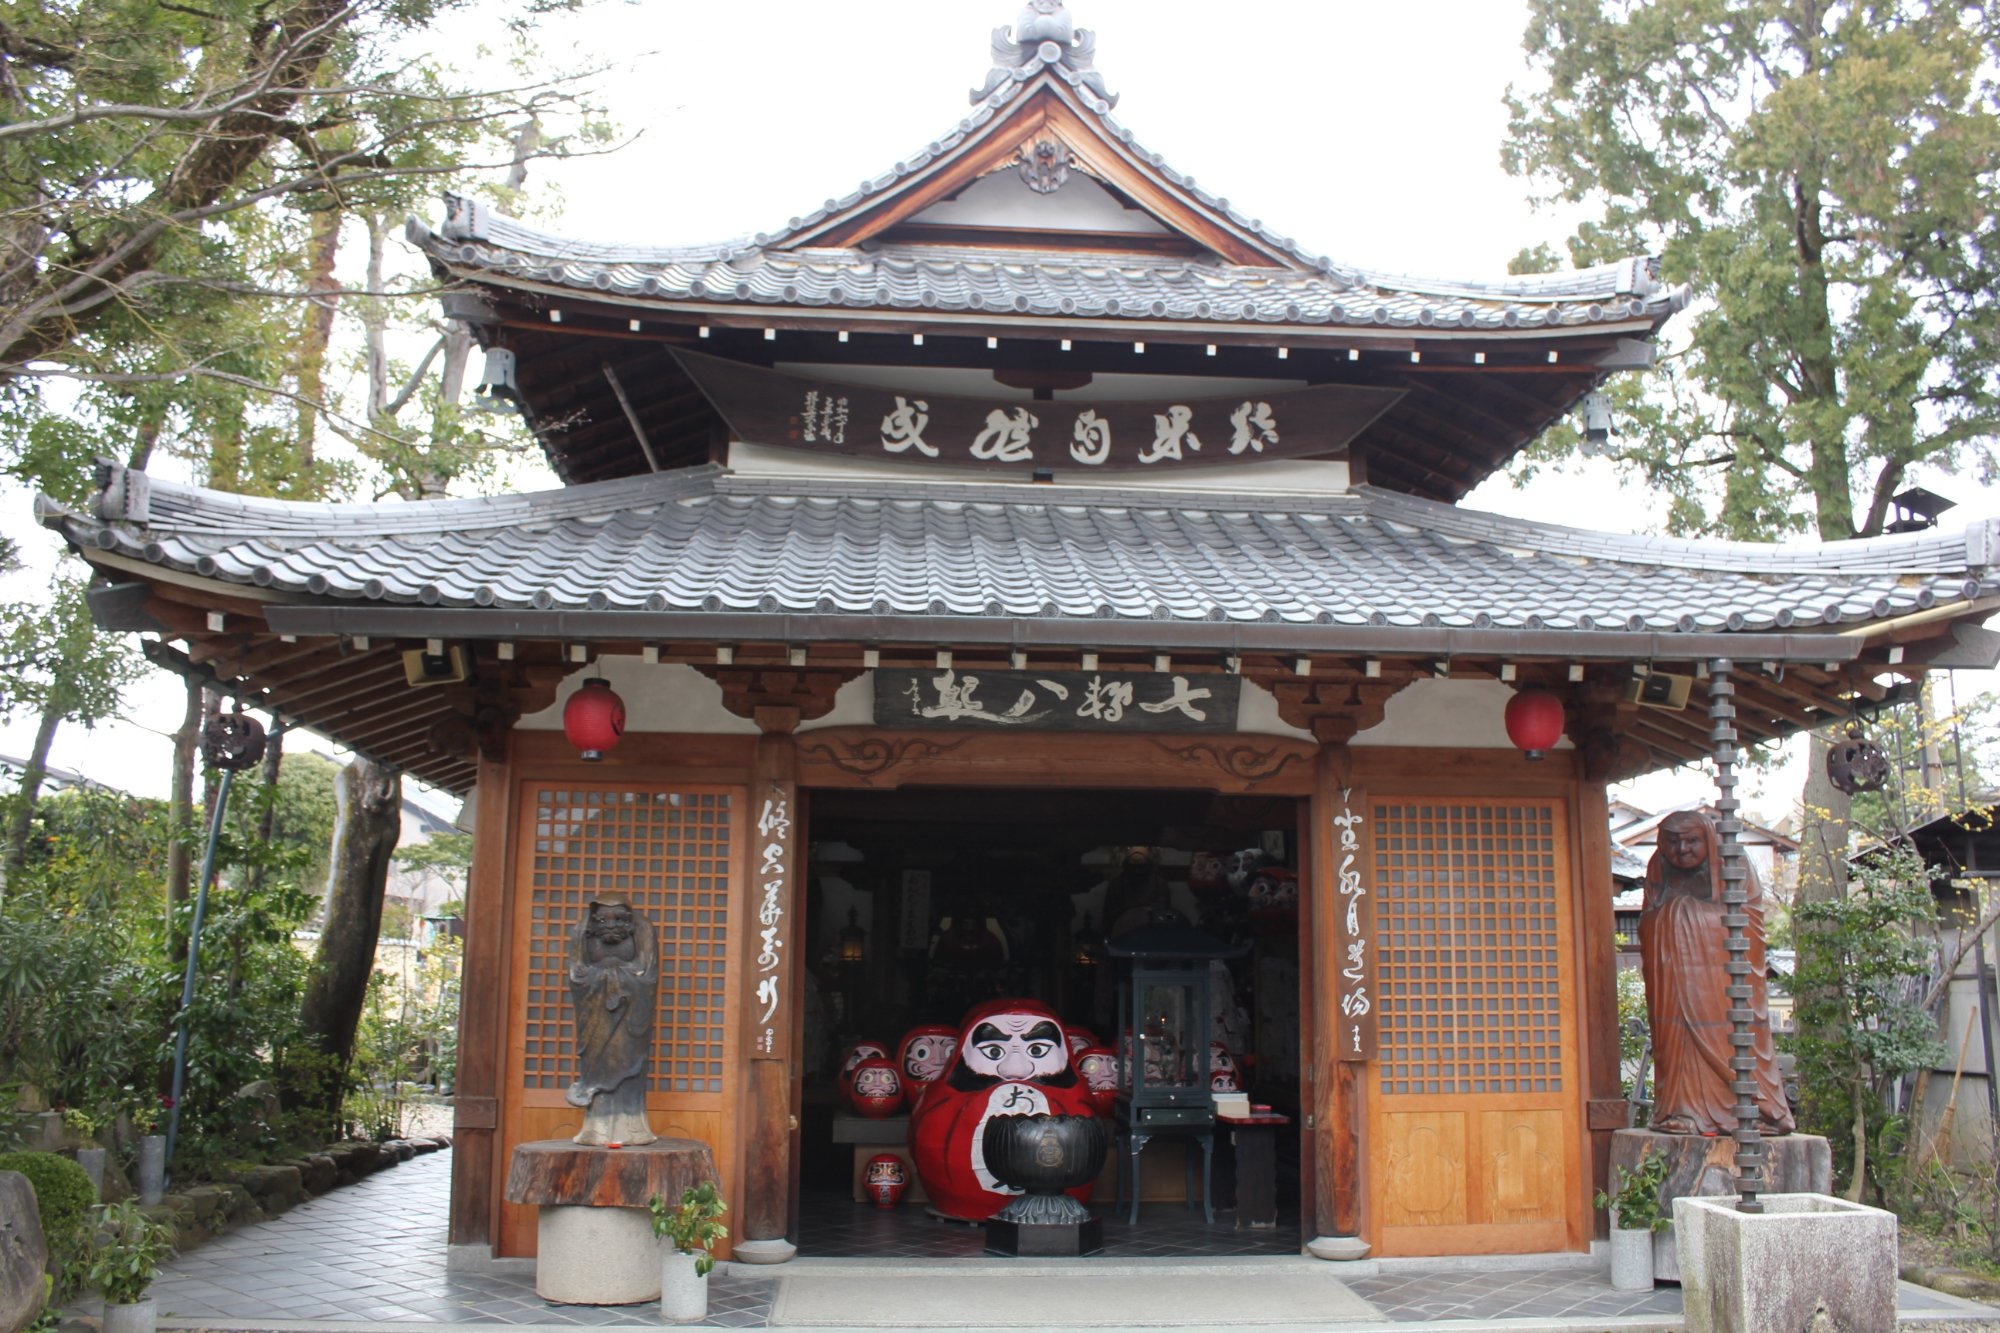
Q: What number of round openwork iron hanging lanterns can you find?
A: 2